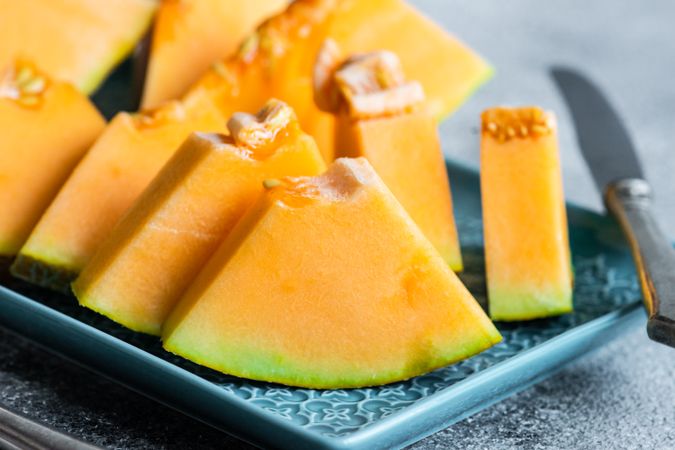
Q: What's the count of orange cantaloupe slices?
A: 9